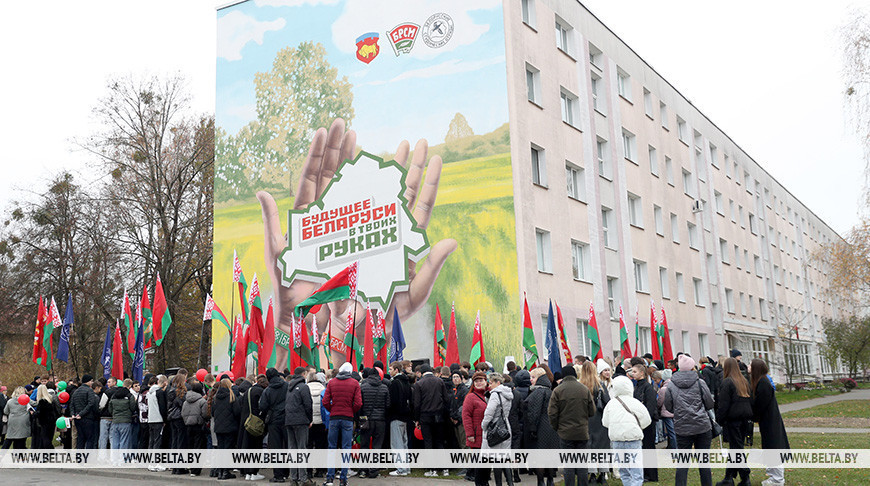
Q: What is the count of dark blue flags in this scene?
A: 5